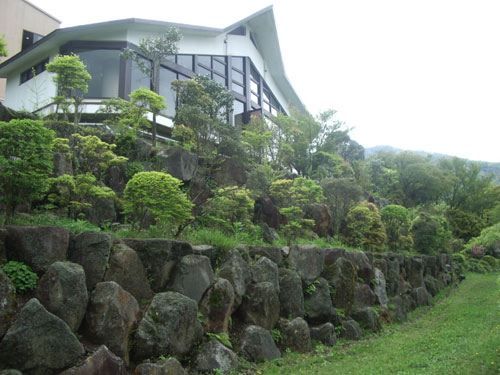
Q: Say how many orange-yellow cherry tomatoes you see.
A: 0